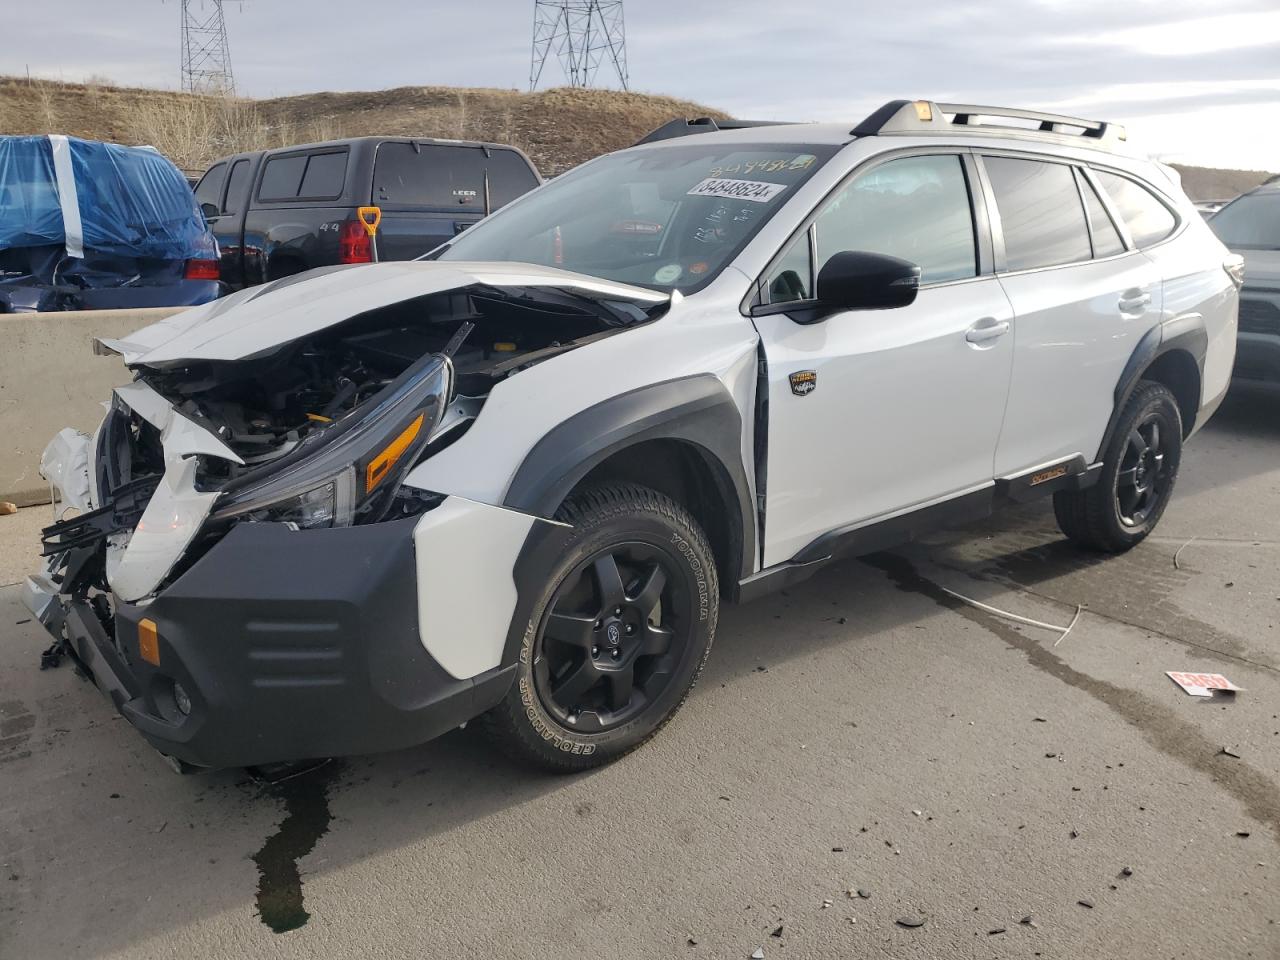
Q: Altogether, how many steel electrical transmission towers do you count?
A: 2